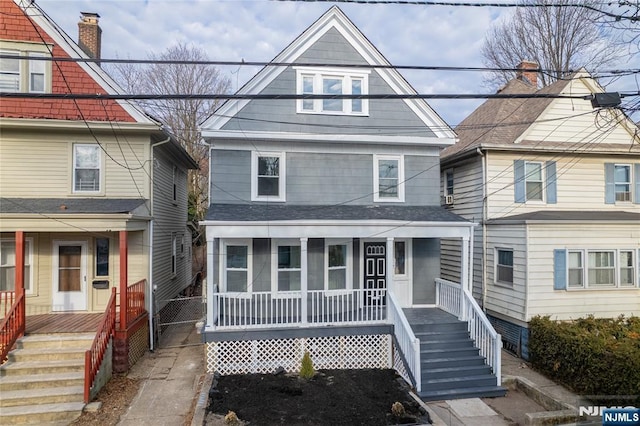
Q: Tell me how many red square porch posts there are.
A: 2